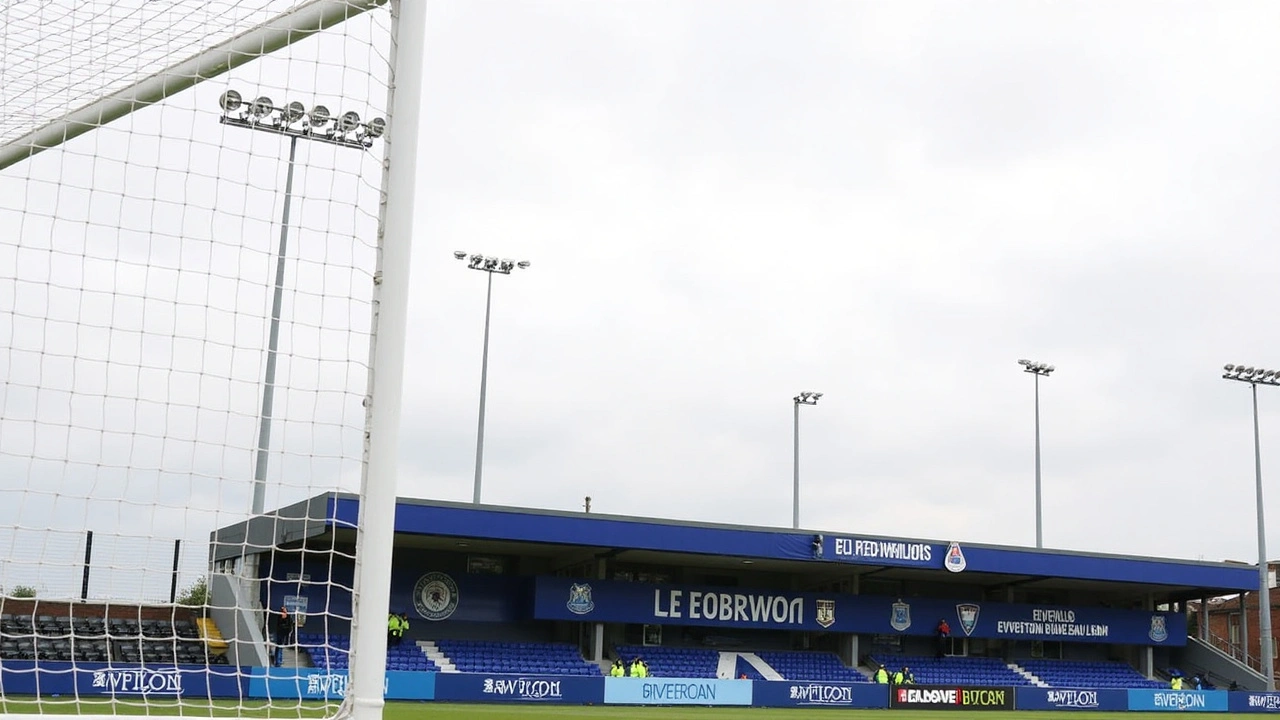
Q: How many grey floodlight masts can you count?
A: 5